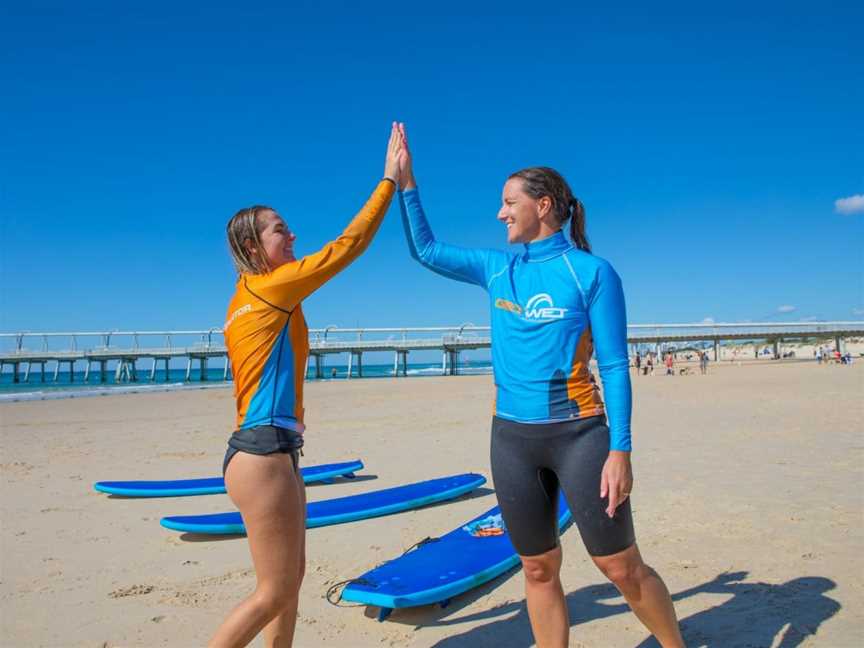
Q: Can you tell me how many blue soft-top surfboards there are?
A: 3